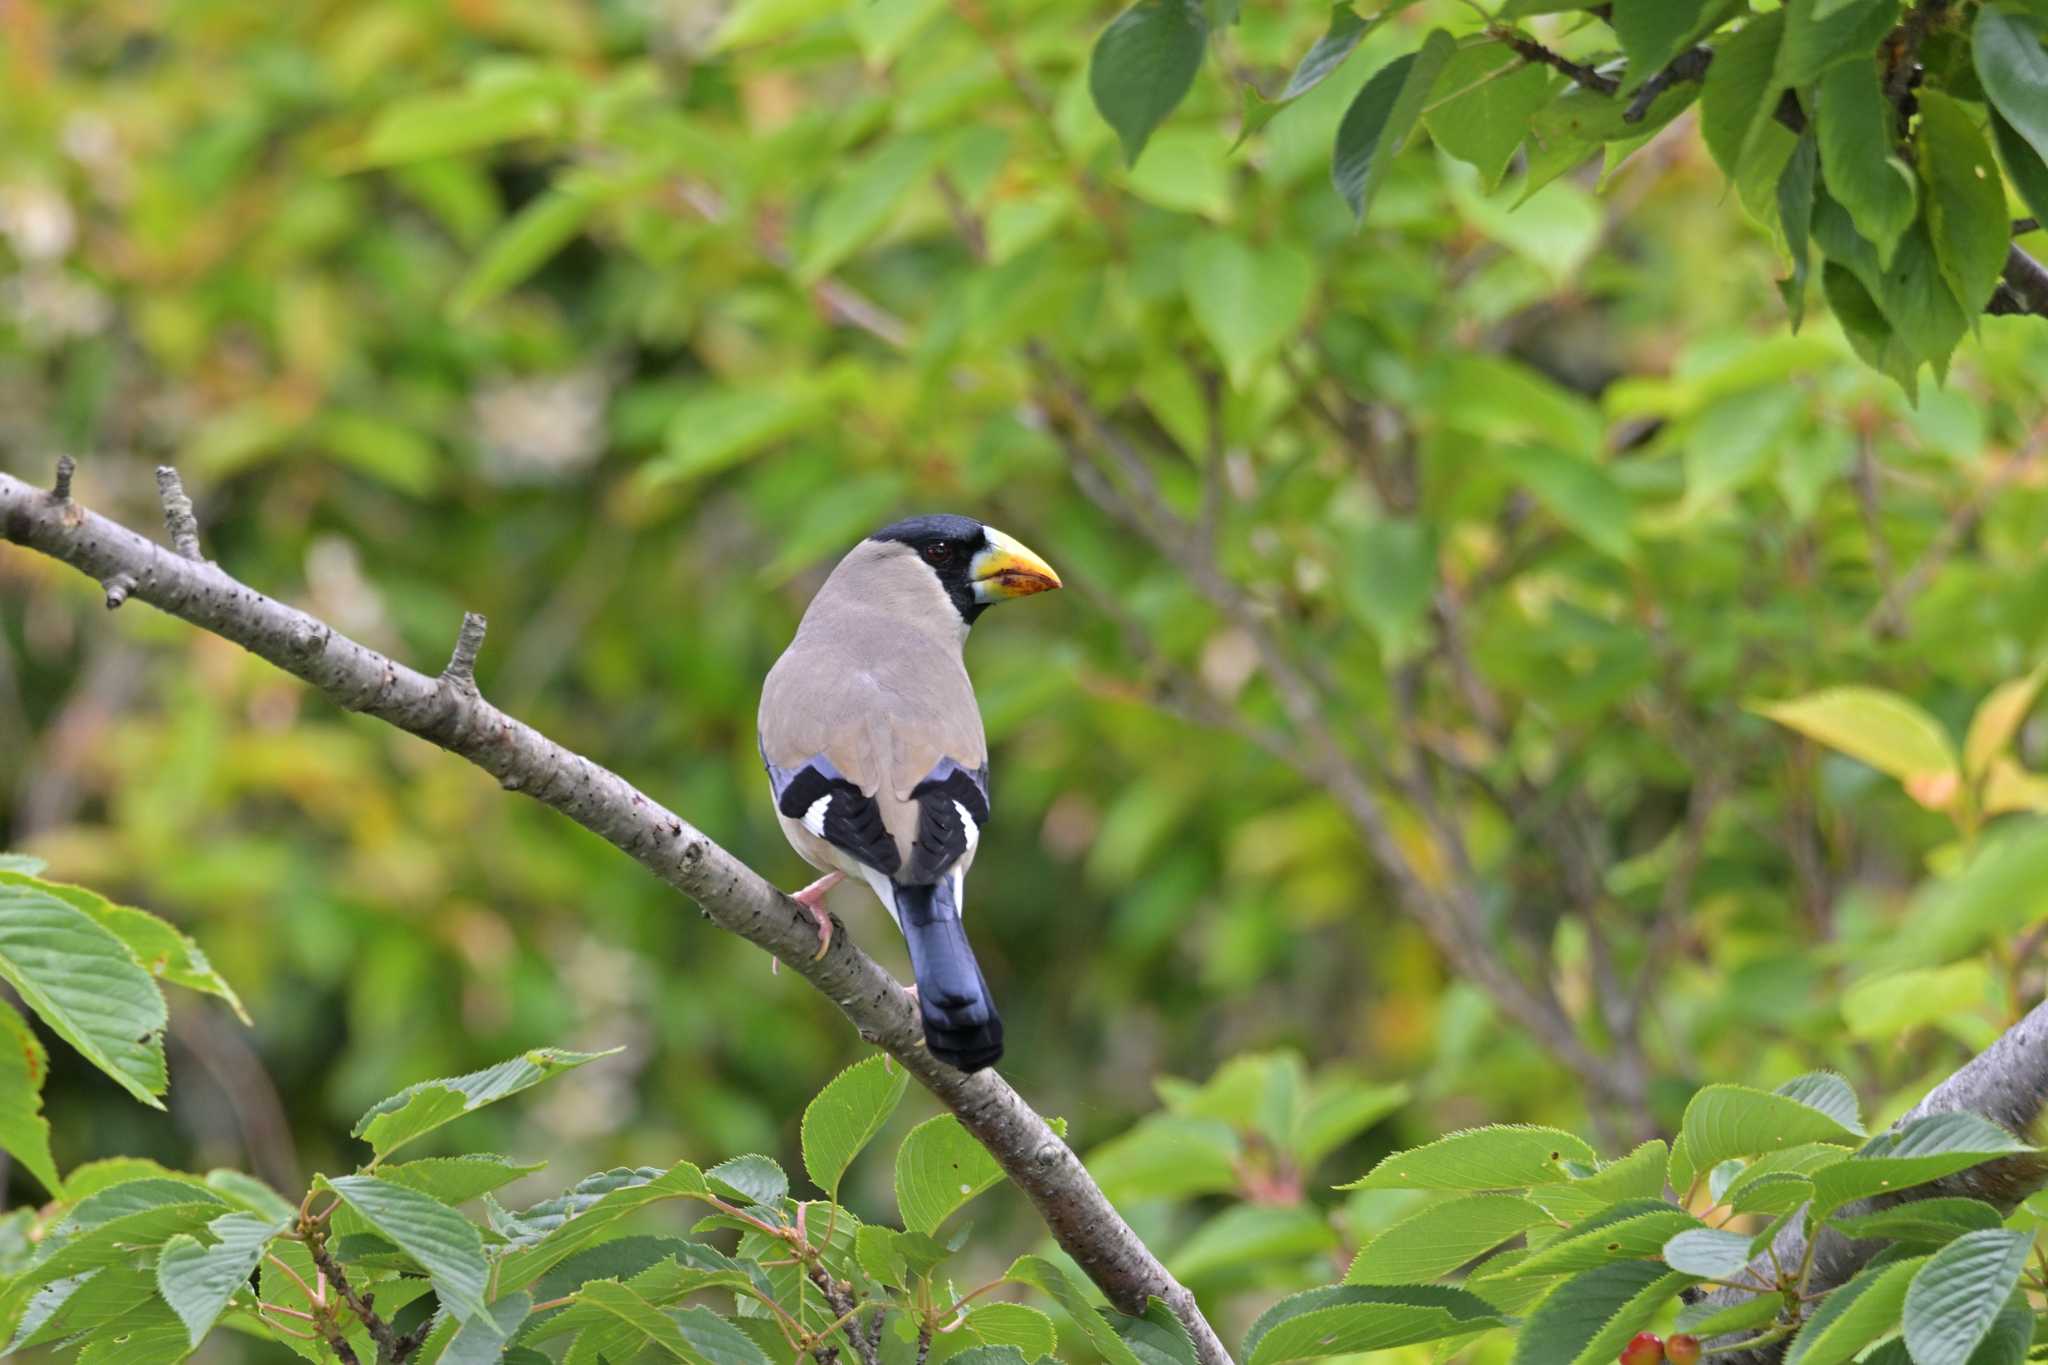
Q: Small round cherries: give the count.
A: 2